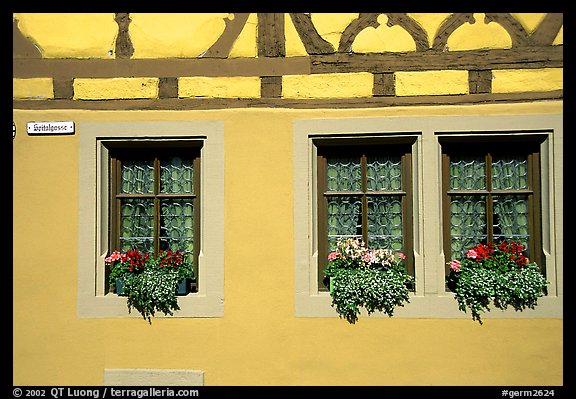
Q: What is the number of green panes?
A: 12